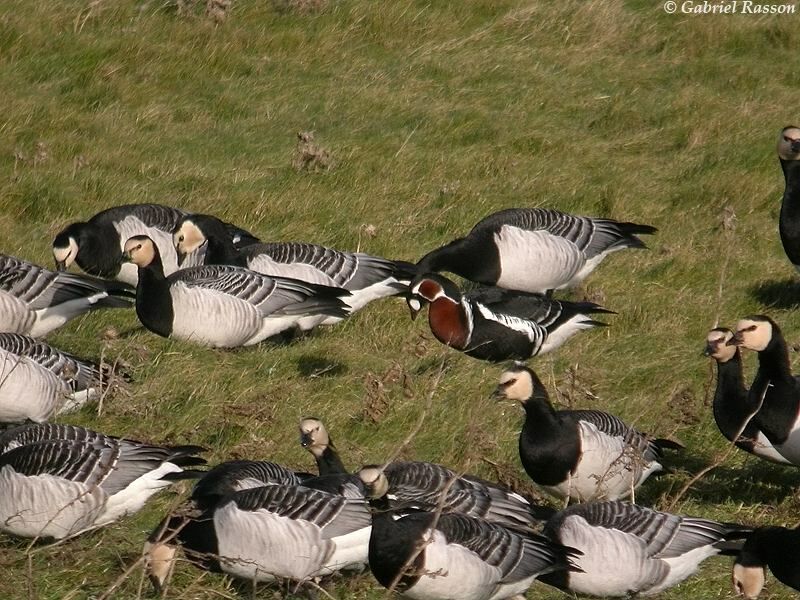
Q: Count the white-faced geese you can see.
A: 11